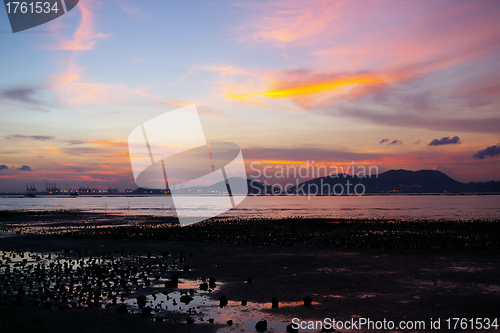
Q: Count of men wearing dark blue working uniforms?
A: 0